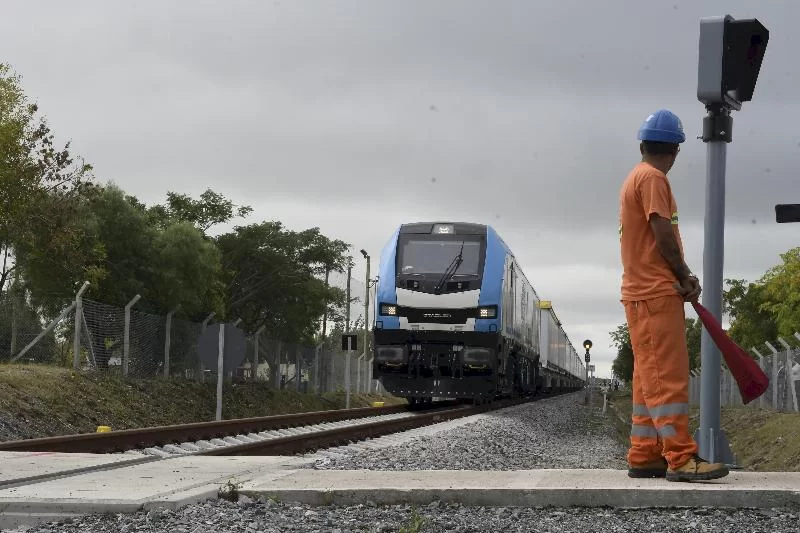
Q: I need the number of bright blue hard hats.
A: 1